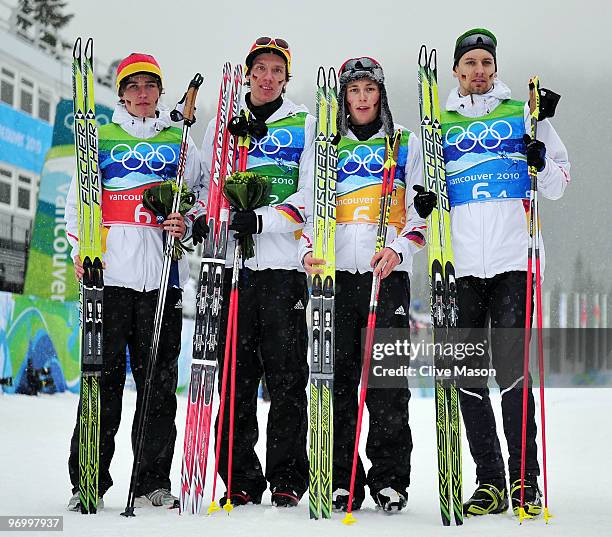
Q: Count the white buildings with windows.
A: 1